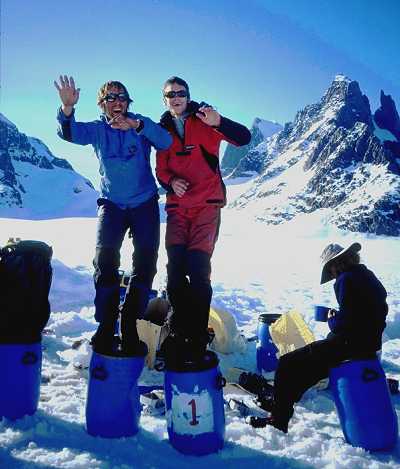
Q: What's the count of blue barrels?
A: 5